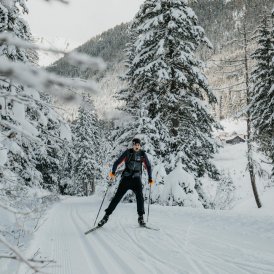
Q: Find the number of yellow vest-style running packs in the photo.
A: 0